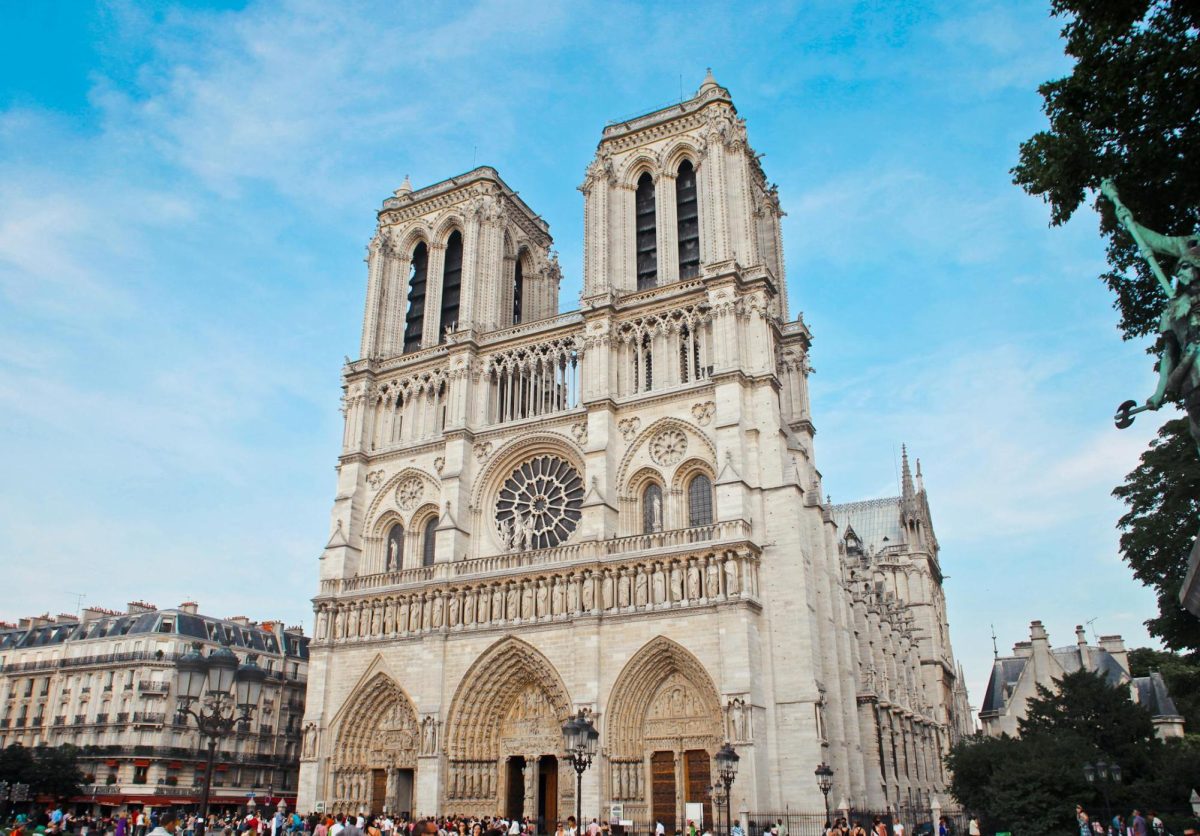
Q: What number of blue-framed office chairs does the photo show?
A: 0